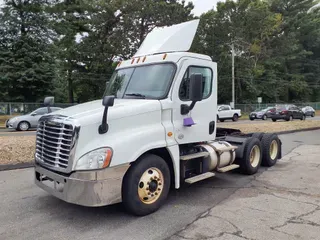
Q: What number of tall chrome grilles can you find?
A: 1